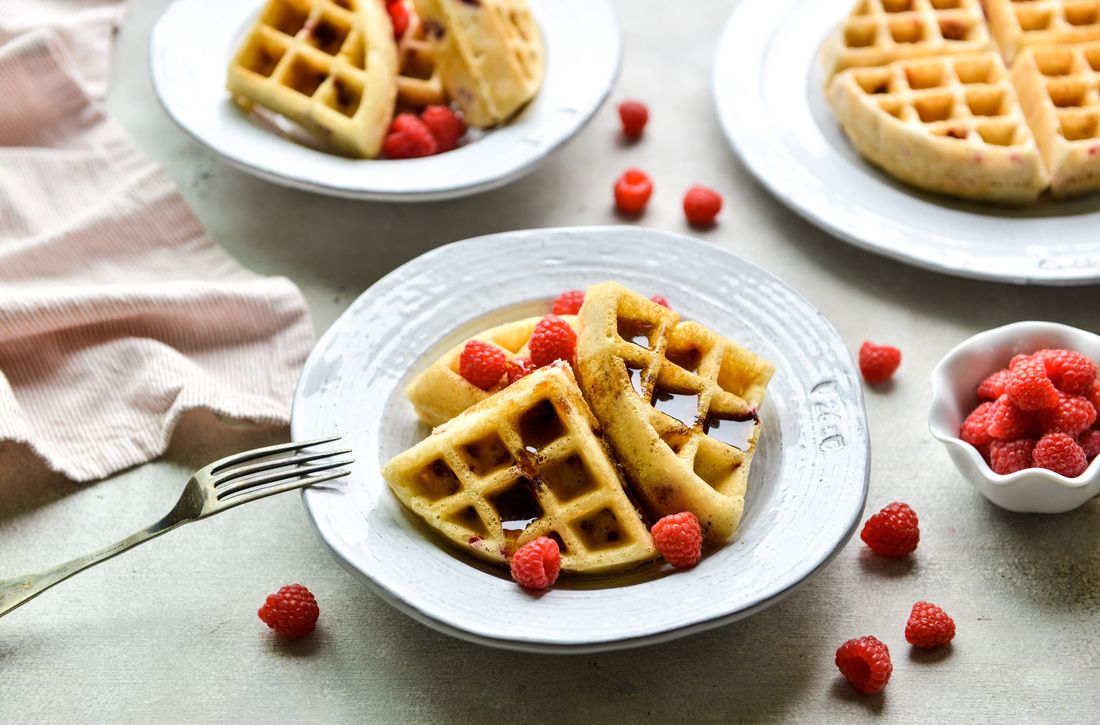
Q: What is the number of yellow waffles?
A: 10